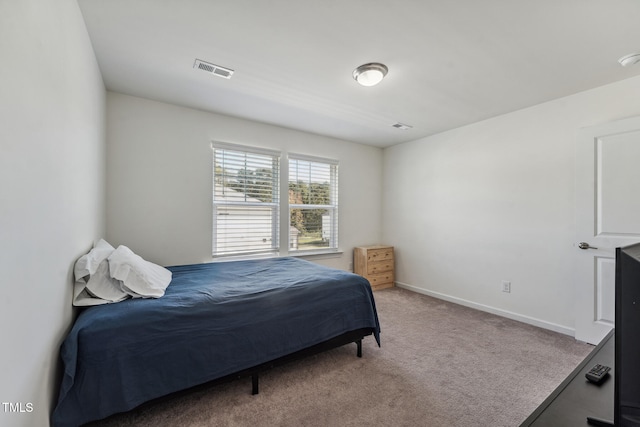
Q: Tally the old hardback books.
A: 0